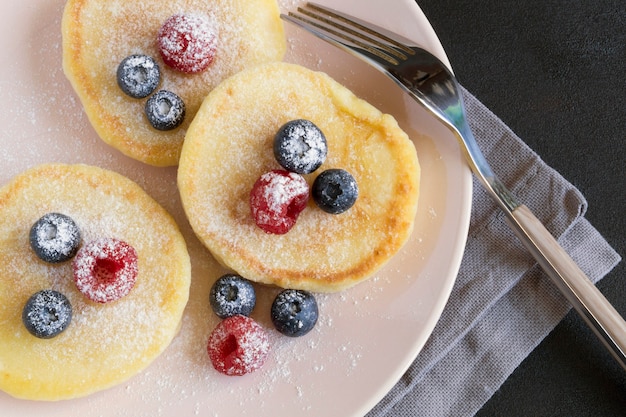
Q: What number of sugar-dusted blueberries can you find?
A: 8